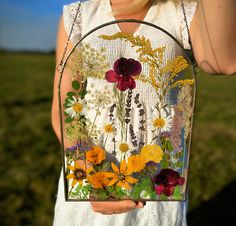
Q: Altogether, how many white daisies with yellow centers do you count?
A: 4